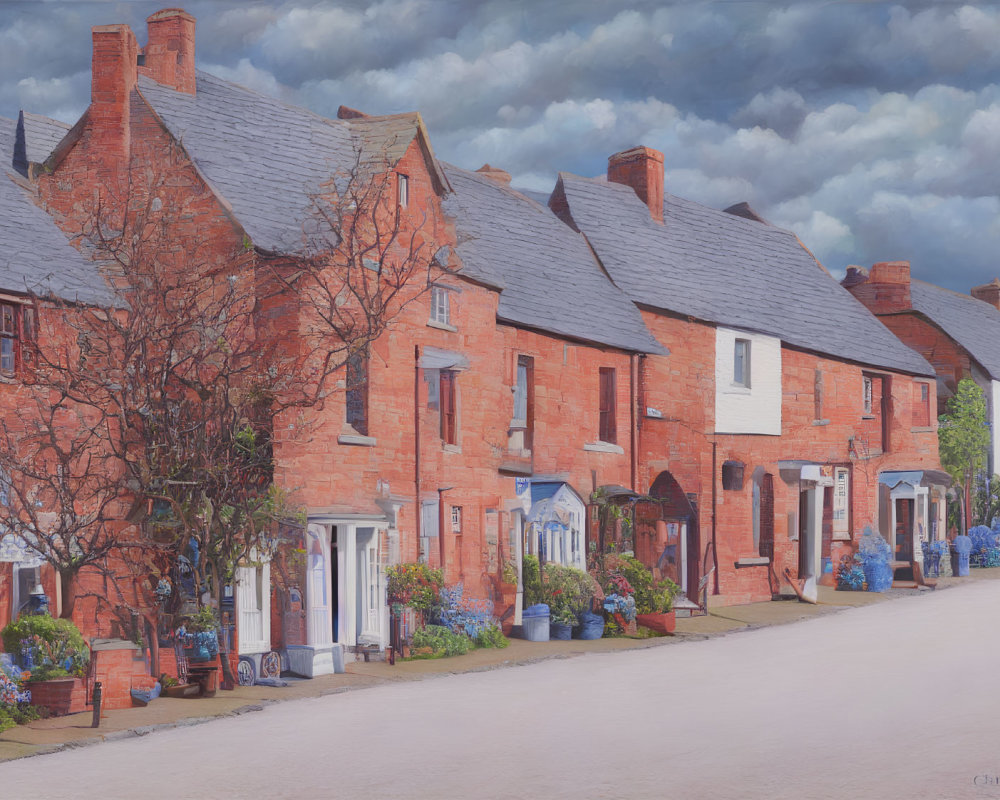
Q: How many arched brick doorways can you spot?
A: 1